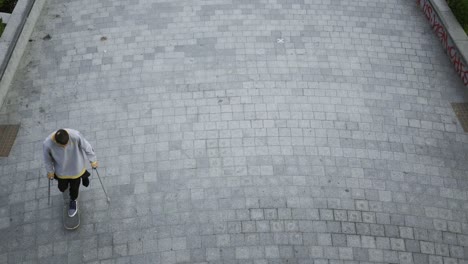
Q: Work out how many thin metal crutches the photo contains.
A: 2